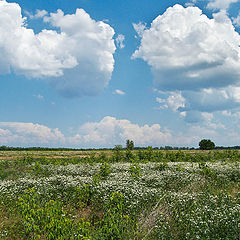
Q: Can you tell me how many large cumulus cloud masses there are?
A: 2